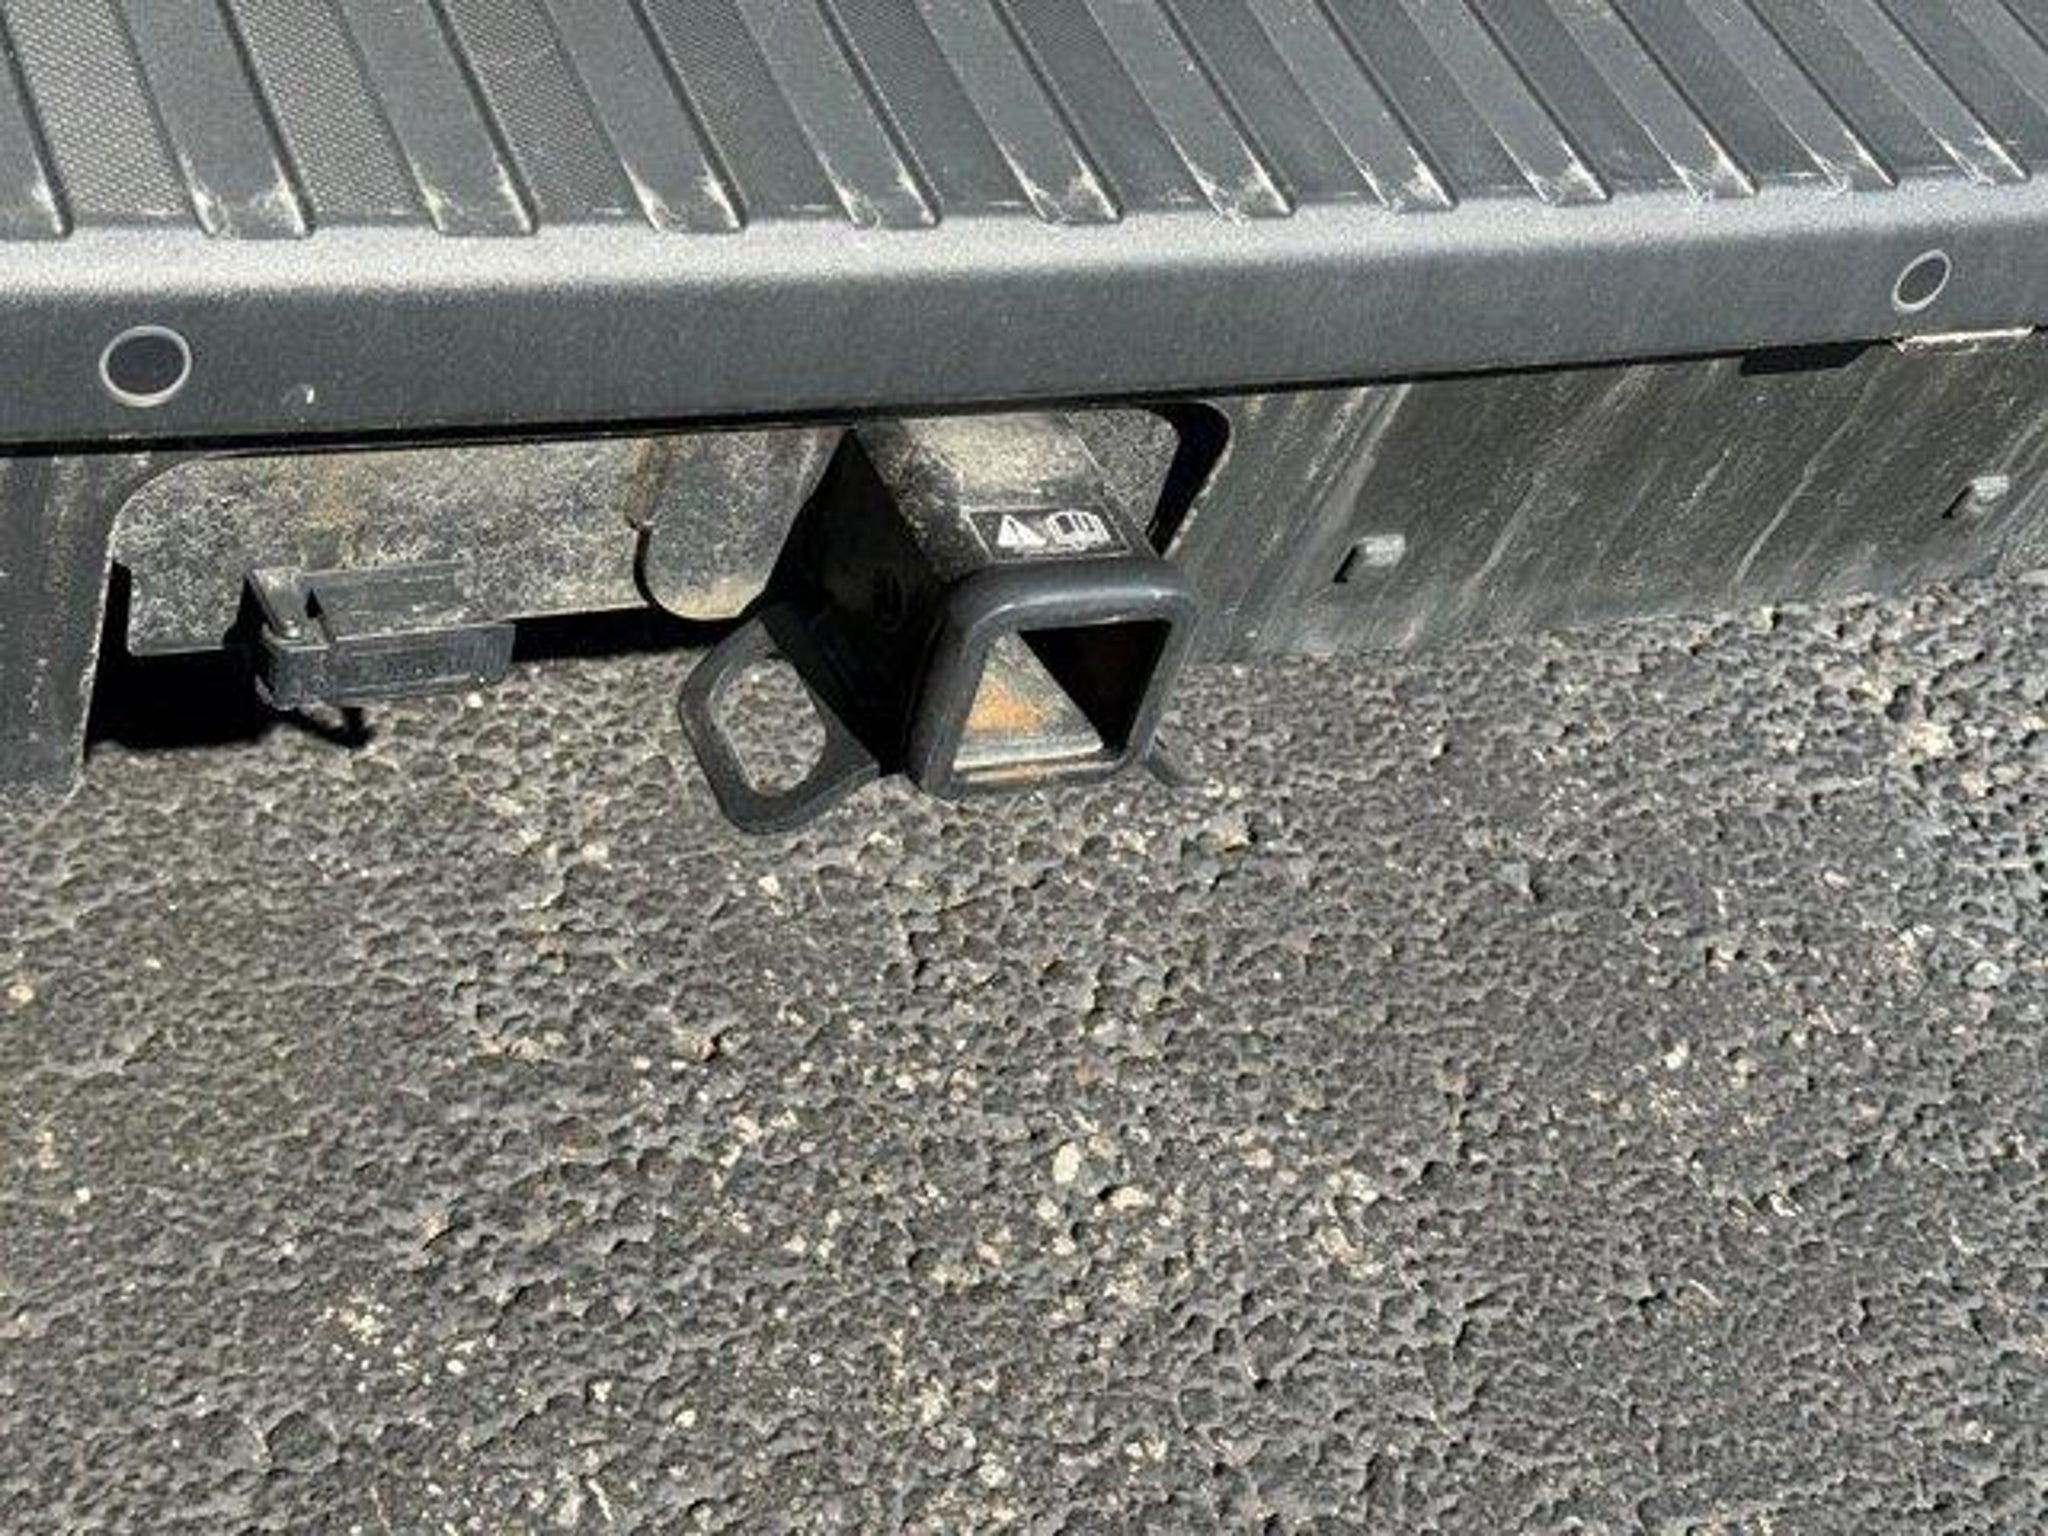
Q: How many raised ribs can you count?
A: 13